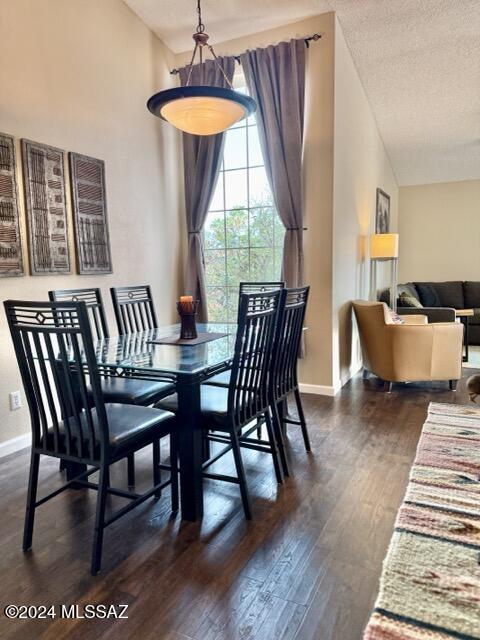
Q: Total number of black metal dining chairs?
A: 6